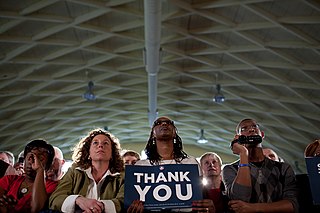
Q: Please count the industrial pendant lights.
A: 3